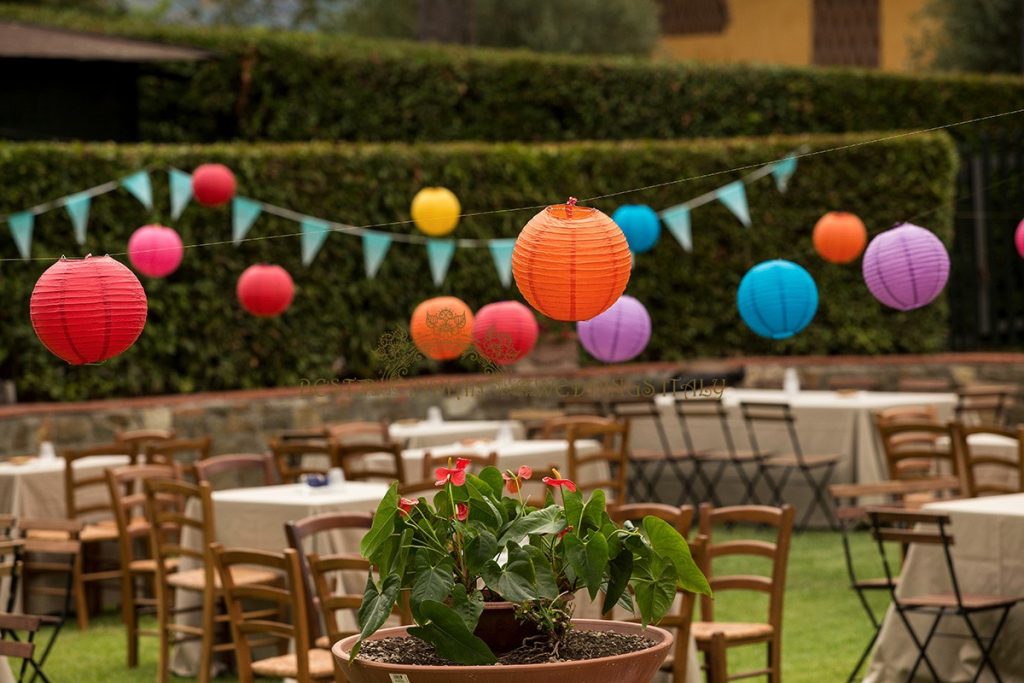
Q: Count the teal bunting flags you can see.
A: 12